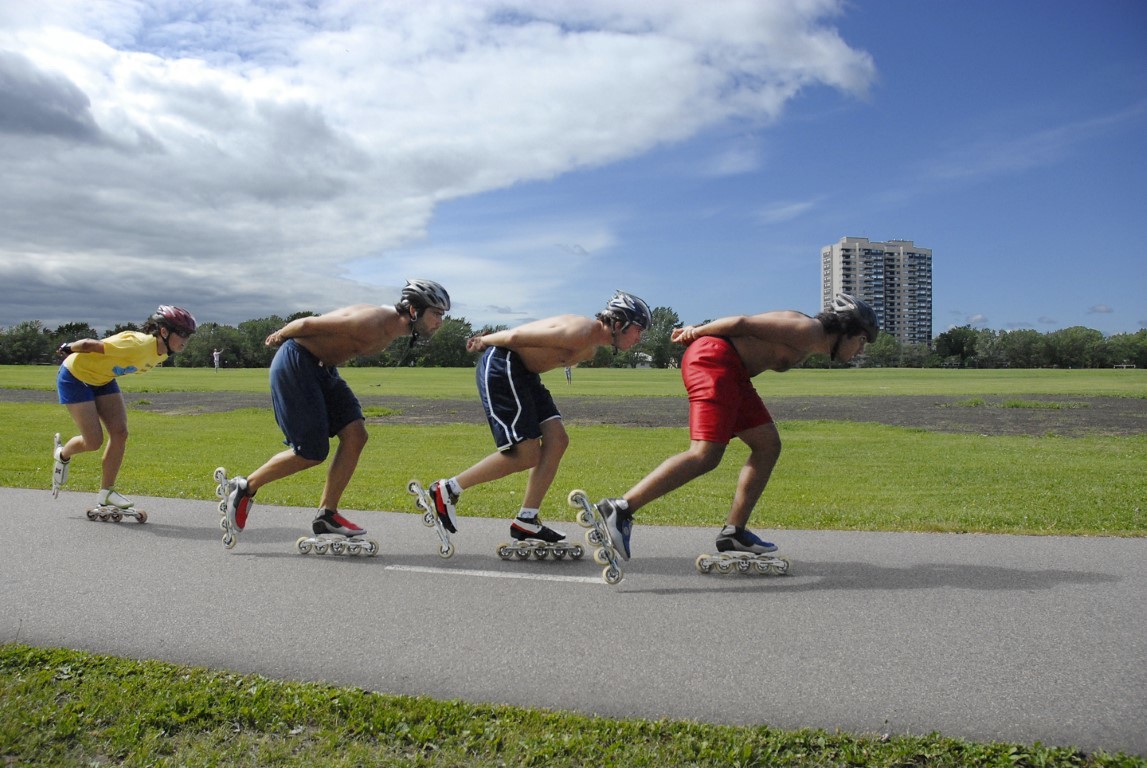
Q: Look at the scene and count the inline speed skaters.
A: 4